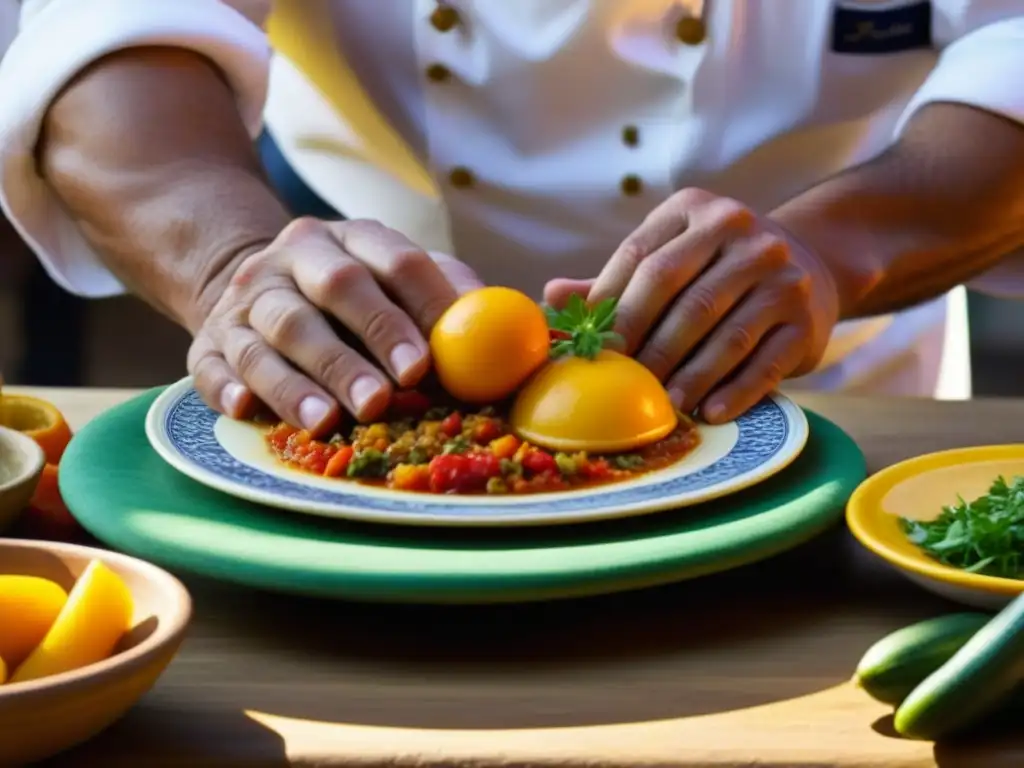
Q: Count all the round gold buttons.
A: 6